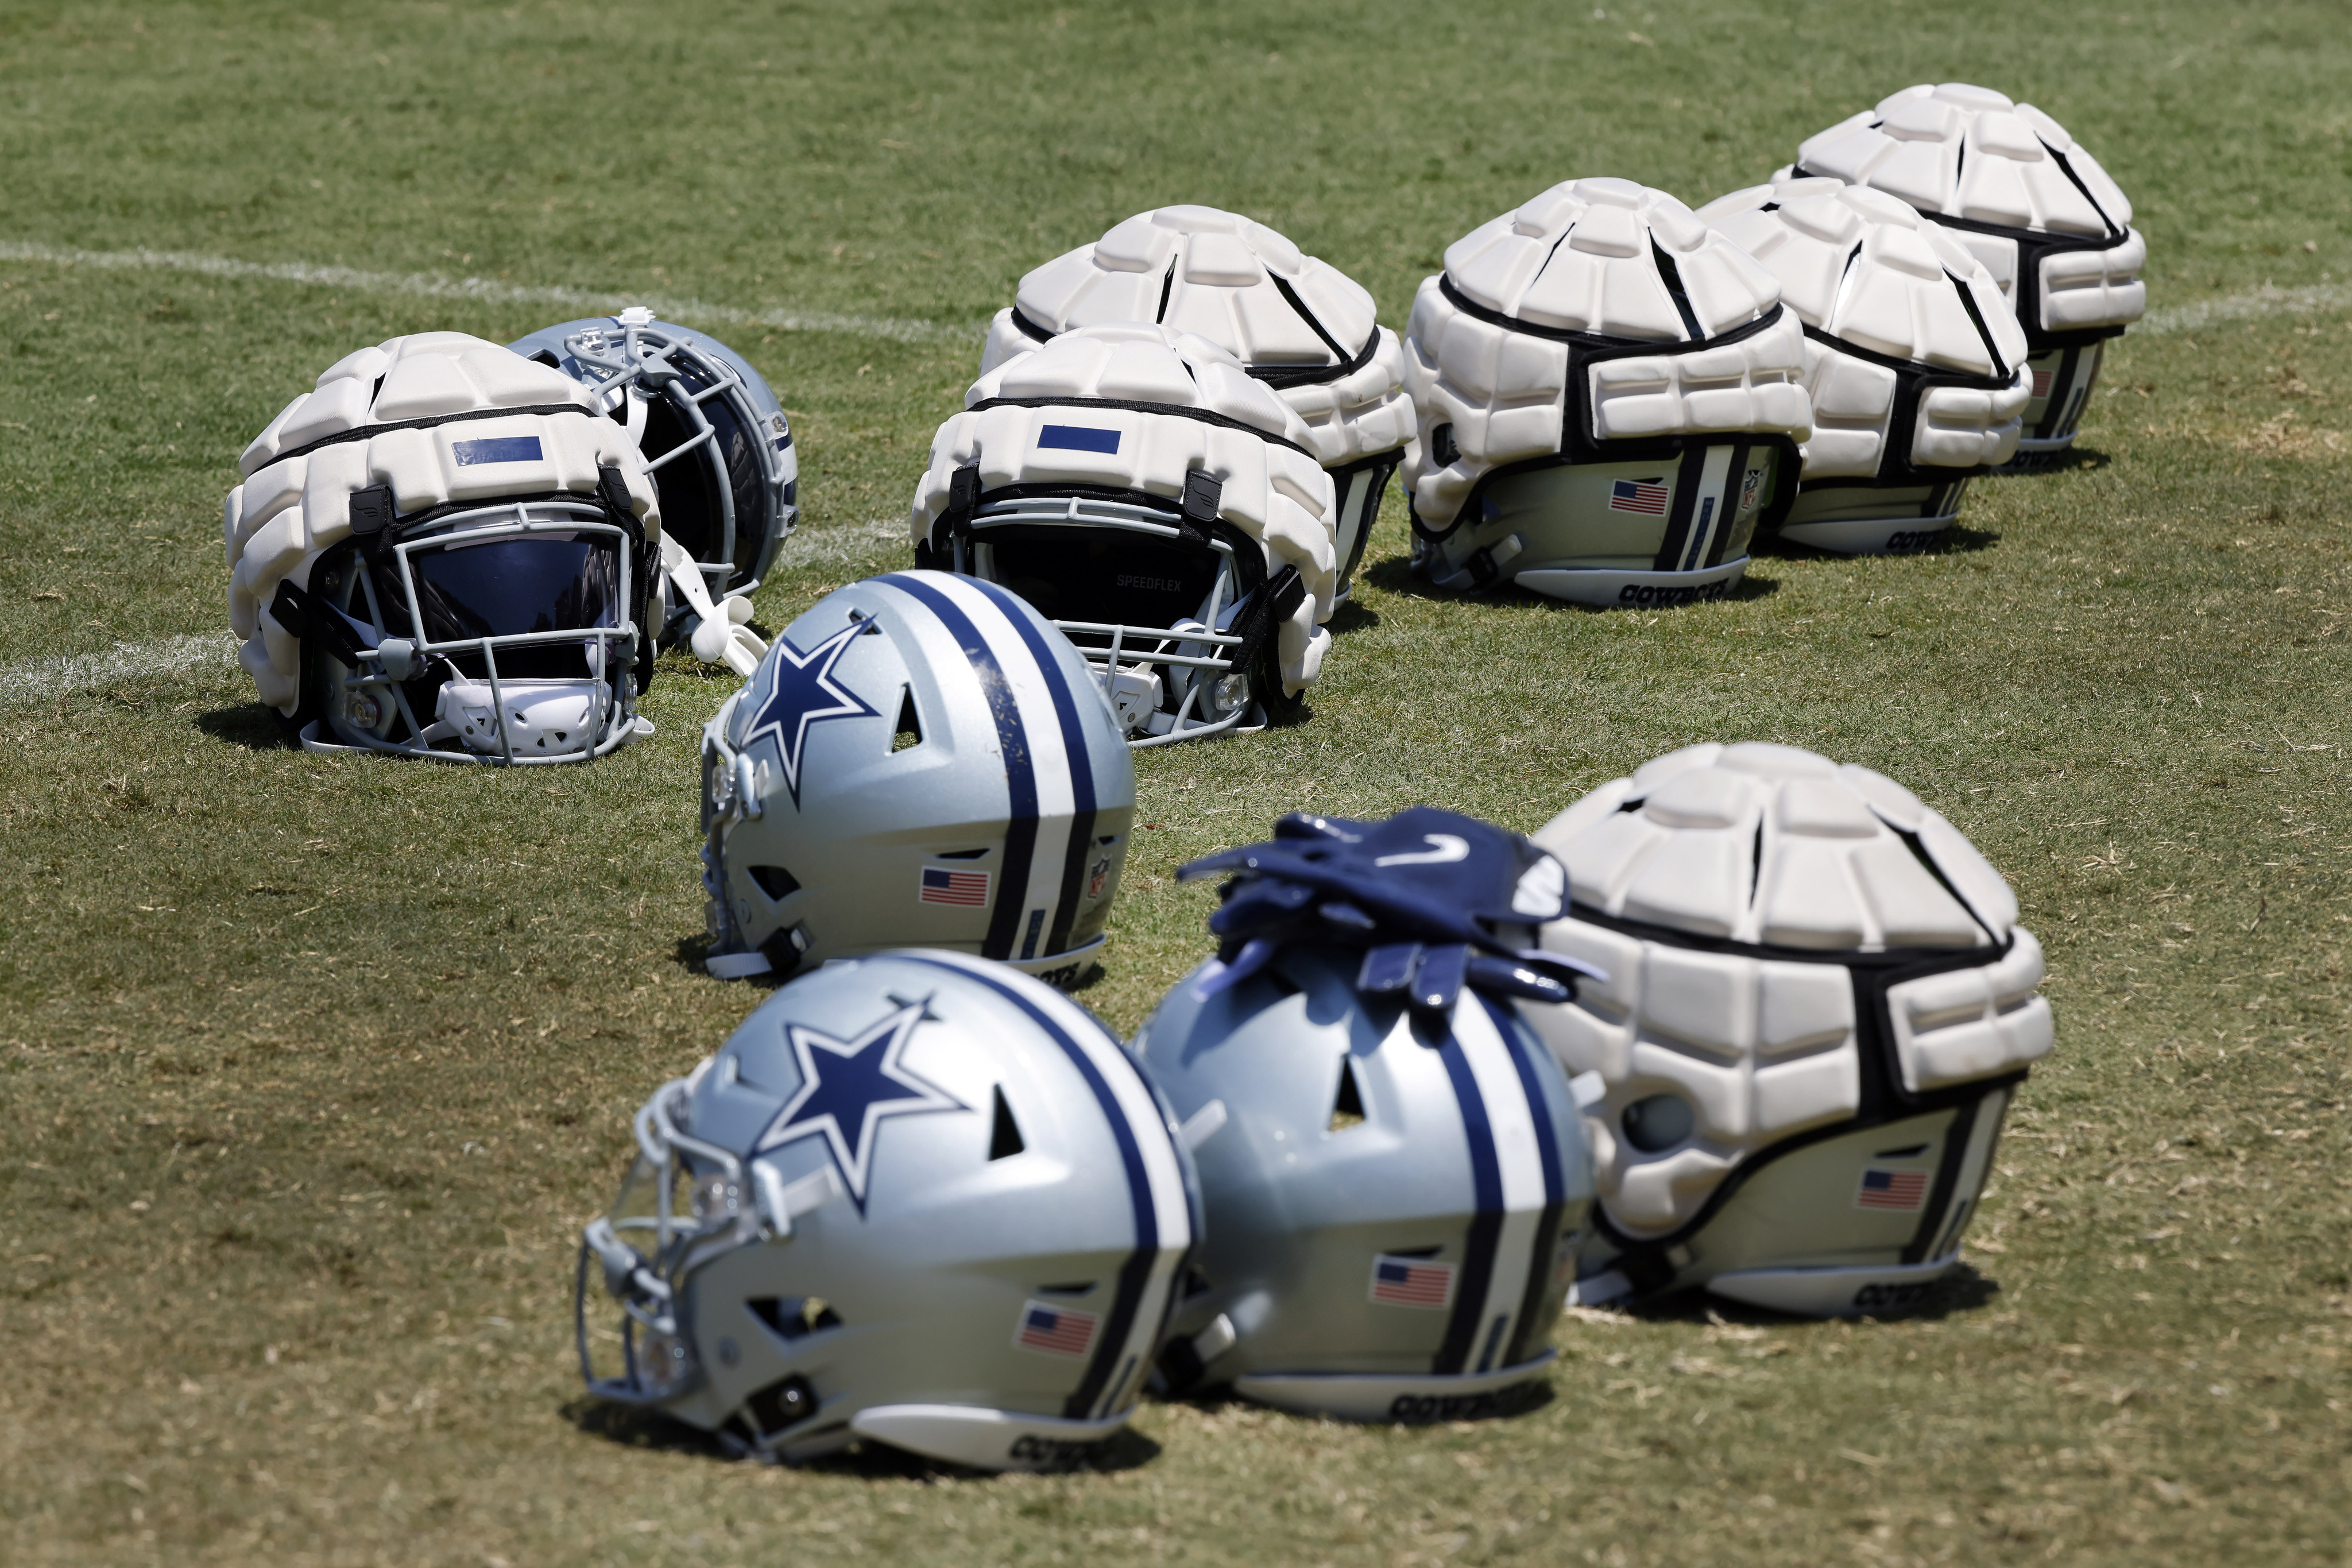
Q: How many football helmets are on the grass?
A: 11